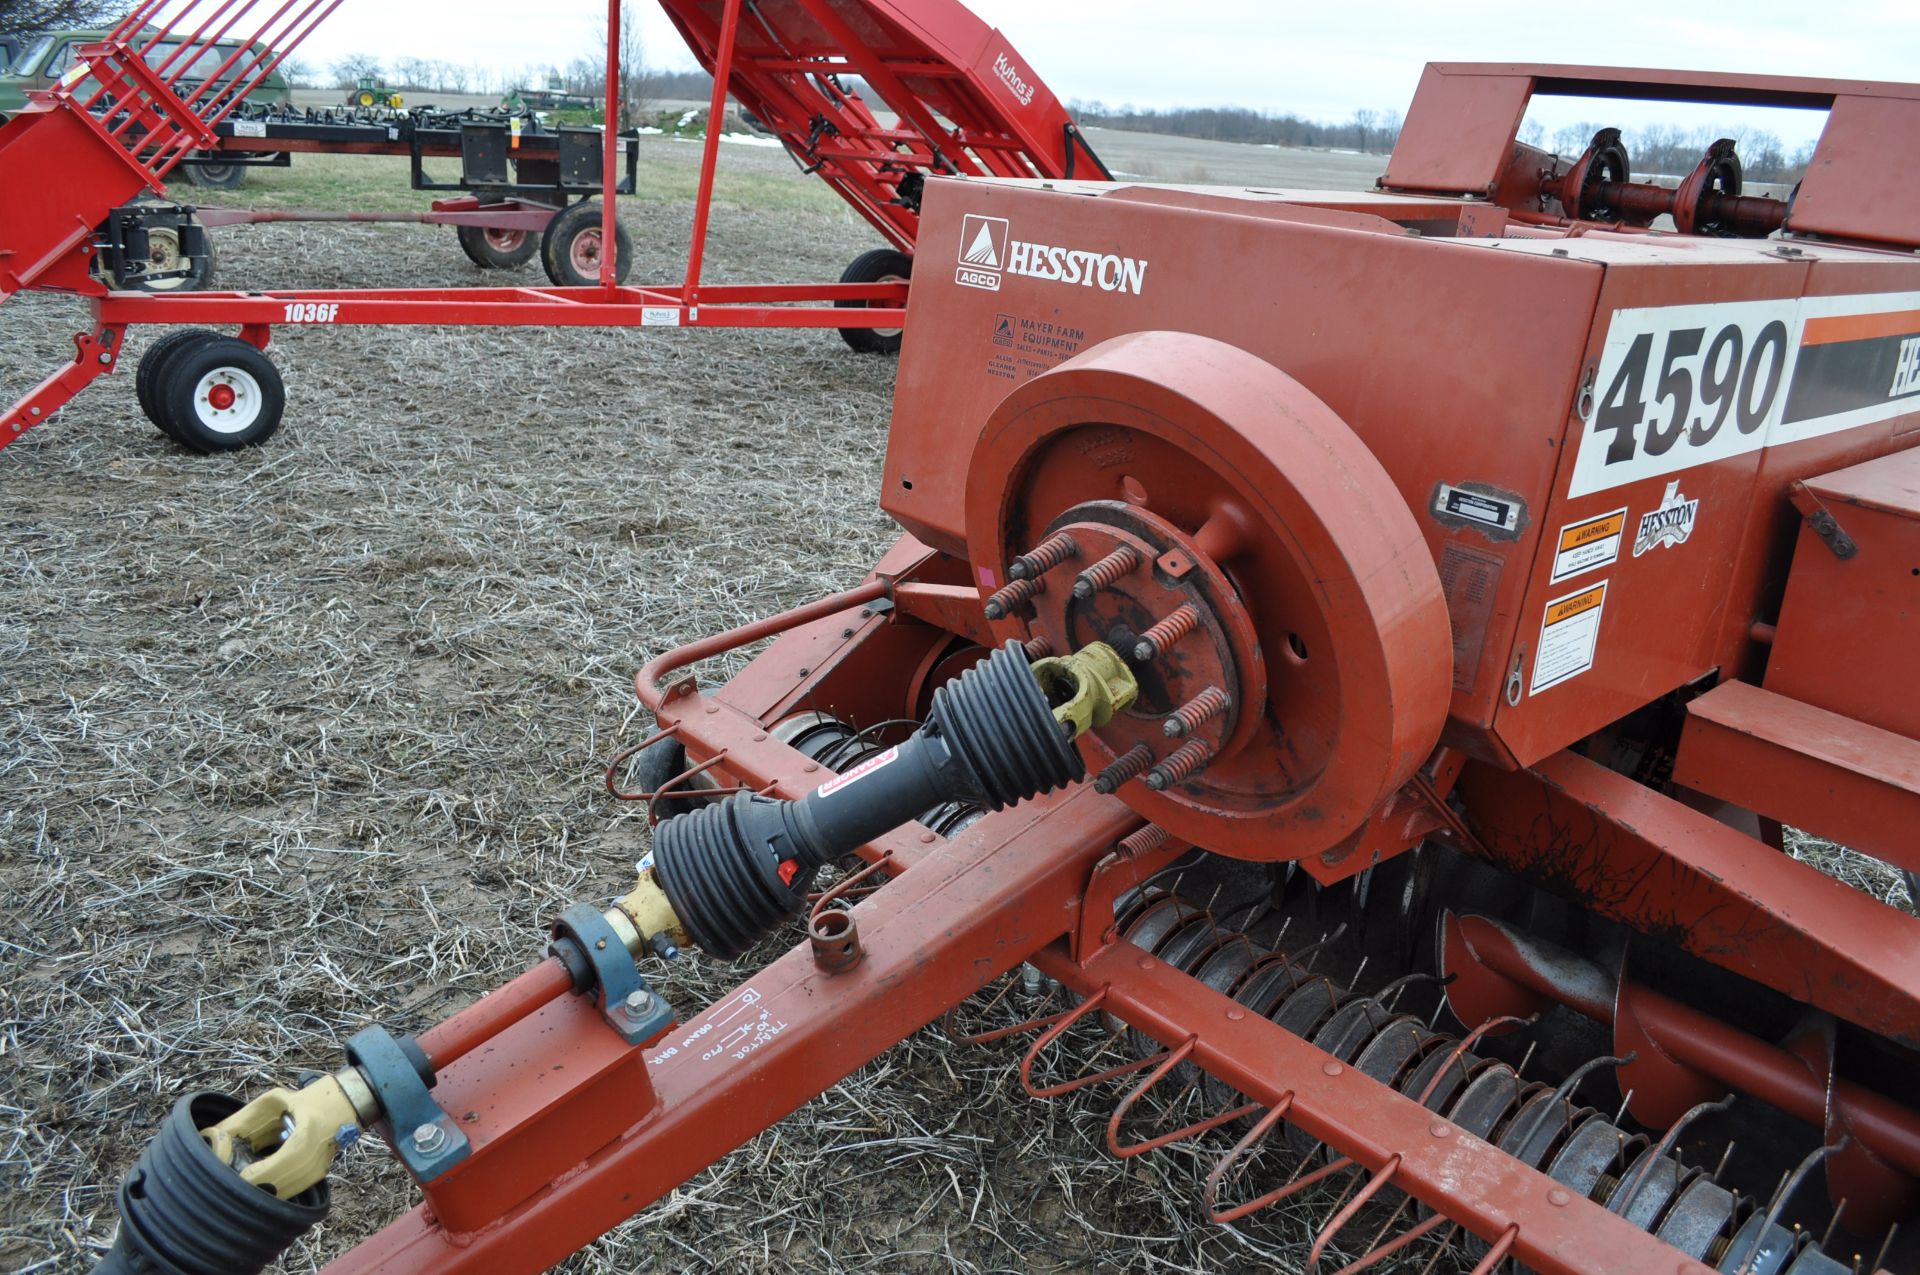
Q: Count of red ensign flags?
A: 0